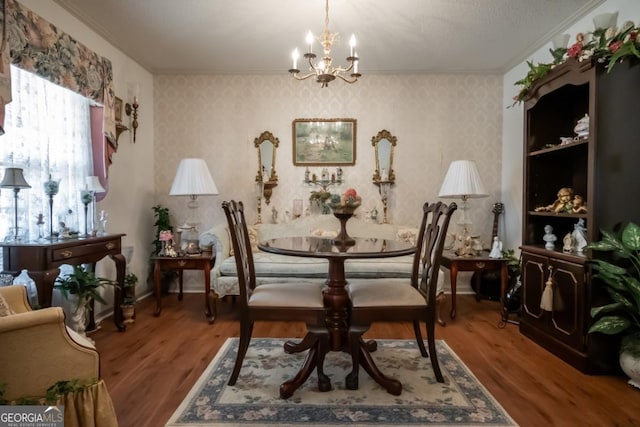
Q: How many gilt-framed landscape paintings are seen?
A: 1